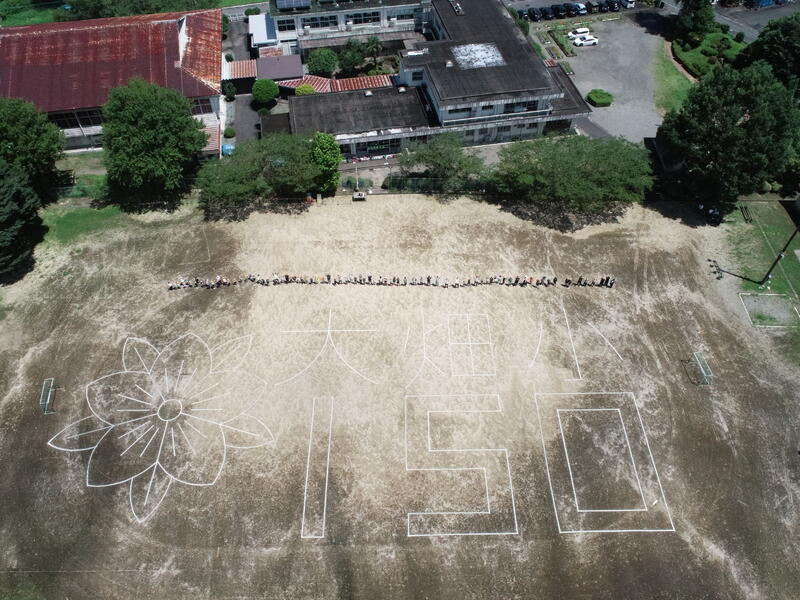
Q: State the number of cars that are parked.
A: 12